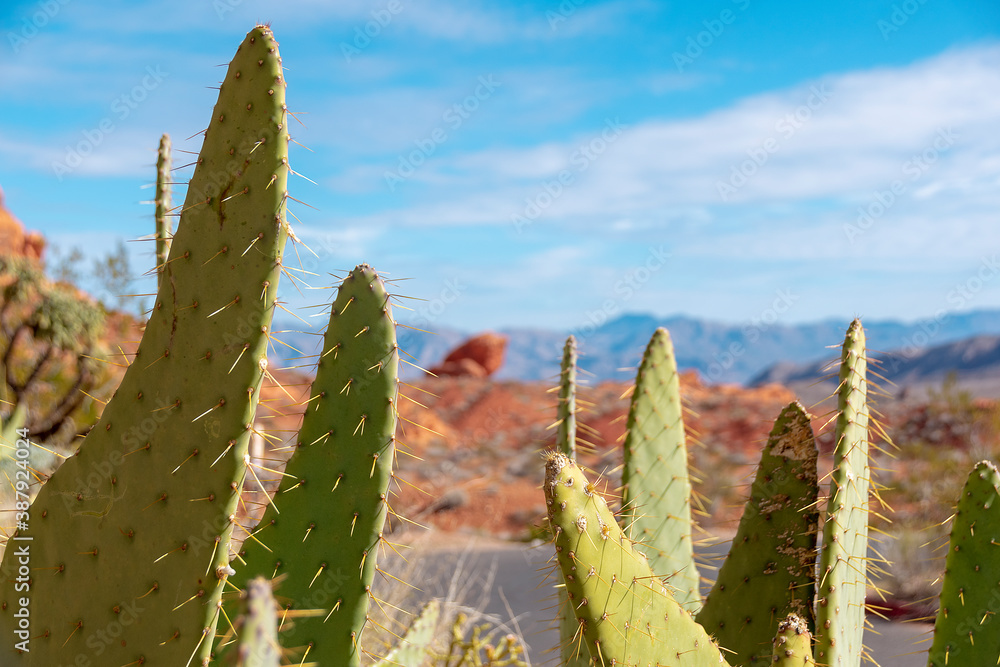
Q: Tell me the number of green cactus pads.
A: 12